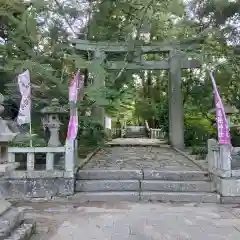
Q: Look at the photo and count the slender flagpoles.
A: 3